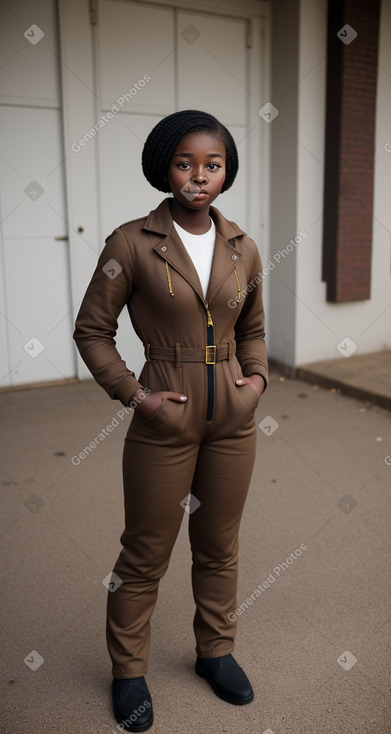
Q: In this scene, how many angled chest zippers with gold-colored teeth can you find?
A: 2